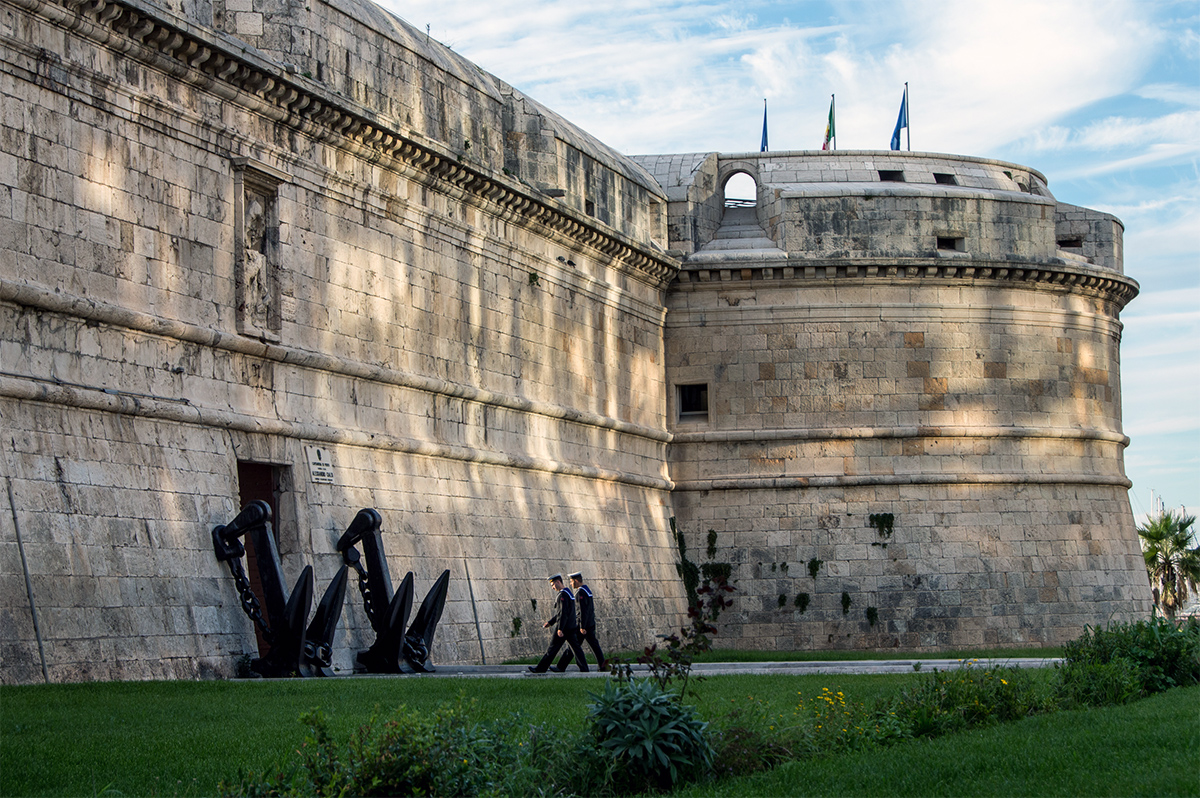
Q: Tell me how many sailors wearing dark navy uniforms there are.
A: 2